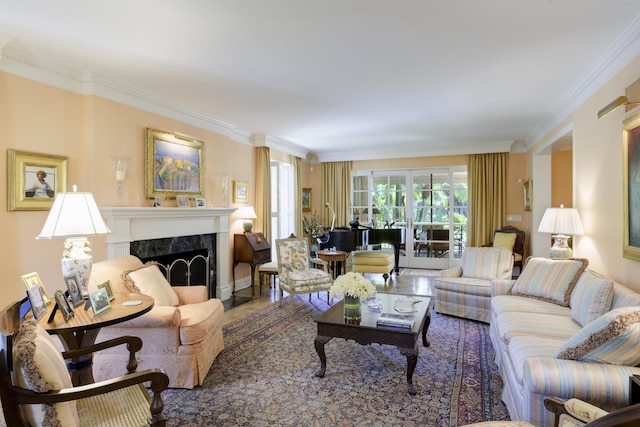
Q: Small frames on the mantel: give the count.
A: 3